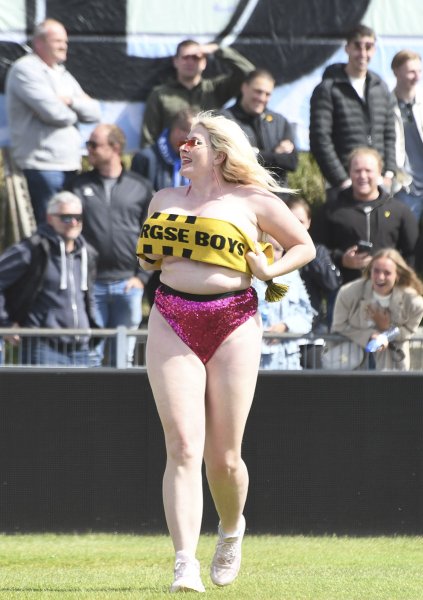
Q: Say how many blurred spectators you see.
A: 12